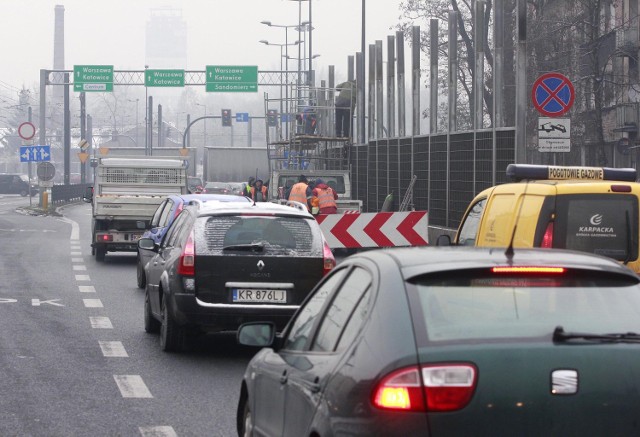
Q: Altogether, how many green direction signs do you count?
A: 3